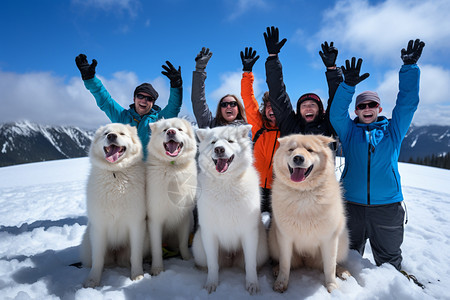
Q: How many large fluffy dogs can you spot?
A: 4